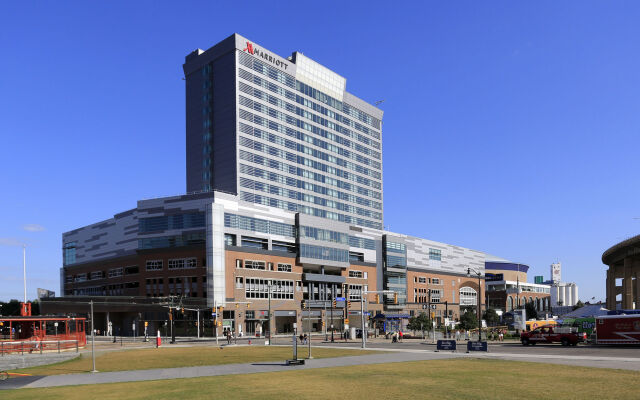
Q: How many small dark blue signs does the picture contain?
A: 2